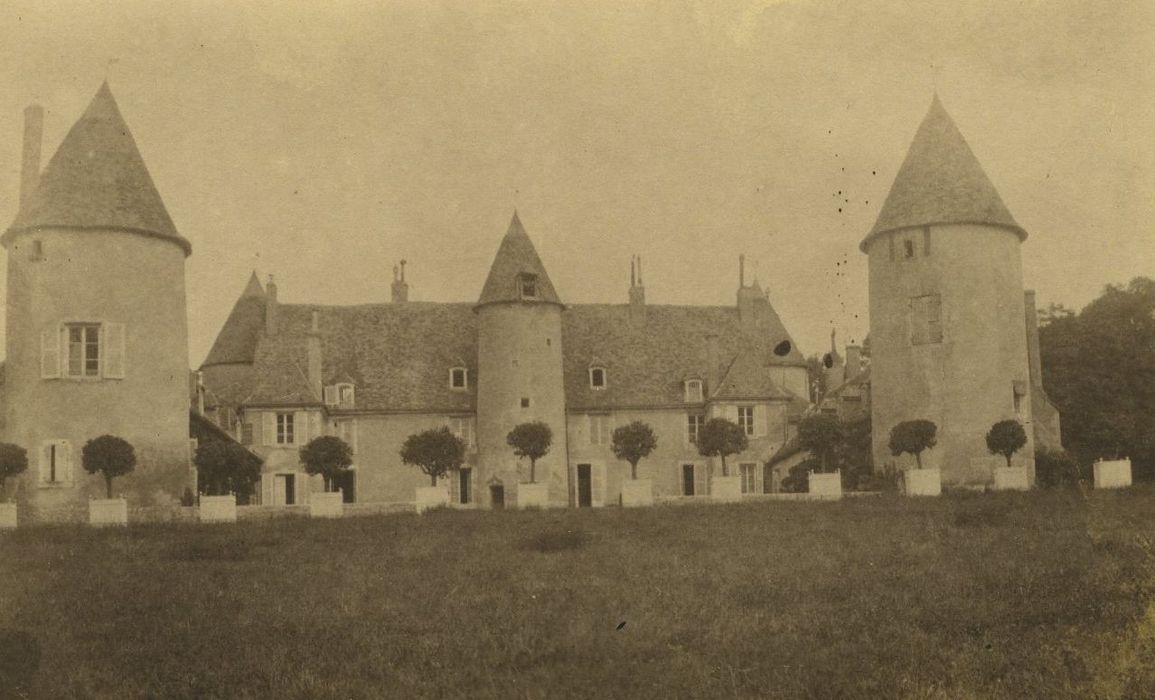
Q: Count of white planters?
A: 12